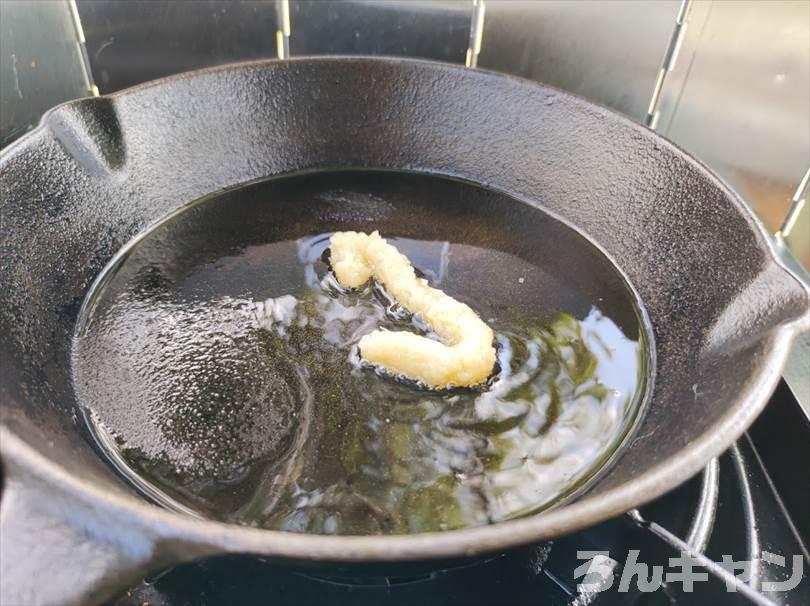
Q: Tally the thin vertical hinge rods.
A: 5